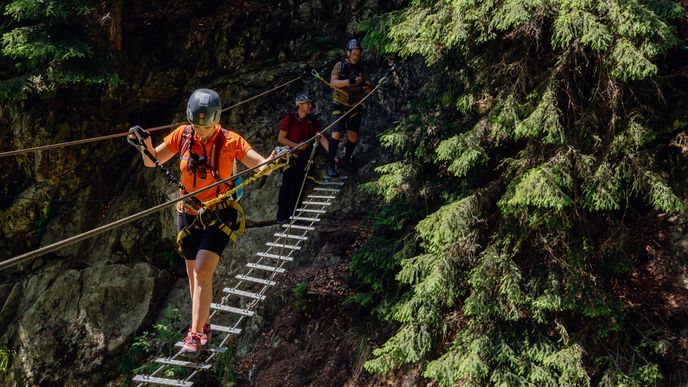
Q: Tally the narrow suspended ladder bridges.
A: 1